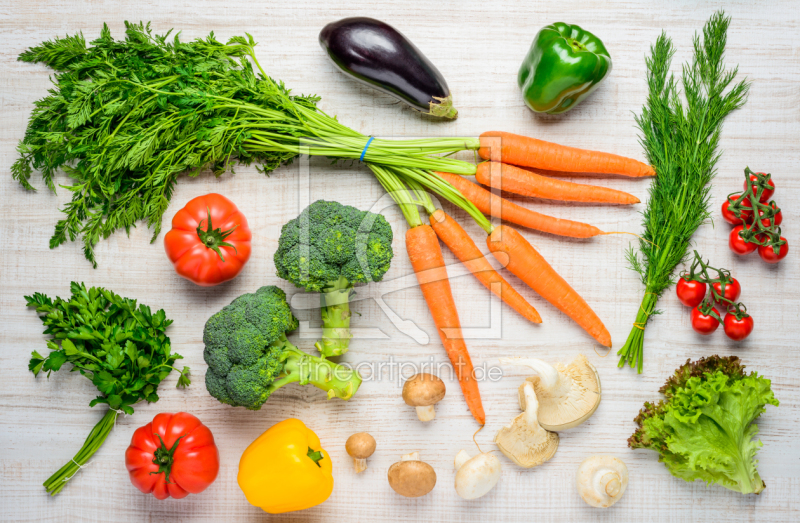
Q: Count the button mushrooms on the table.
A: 5